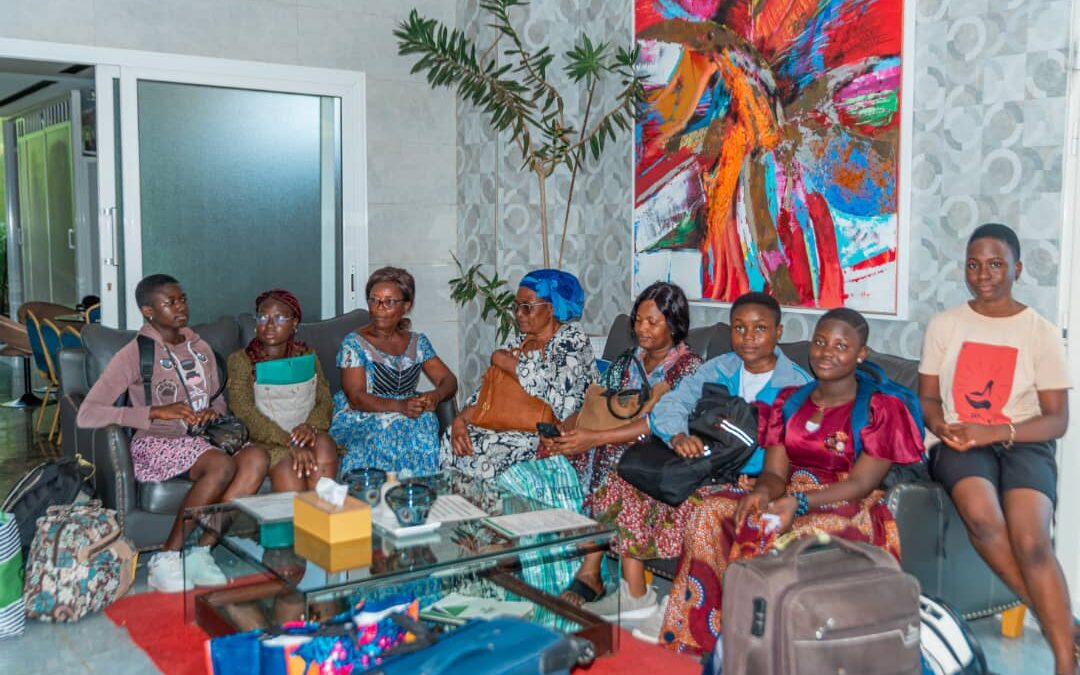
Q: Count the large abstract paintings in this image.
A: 1